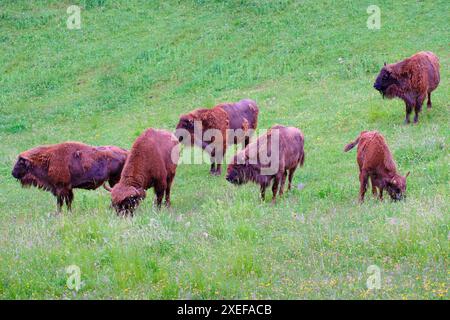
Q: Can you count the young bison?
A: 1